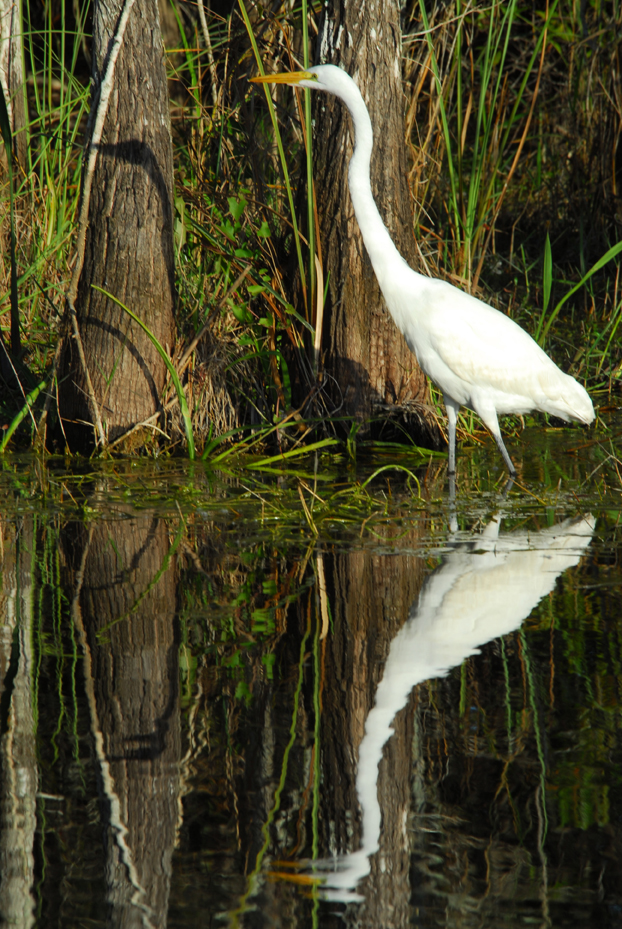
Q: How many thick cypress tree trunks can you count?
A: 2